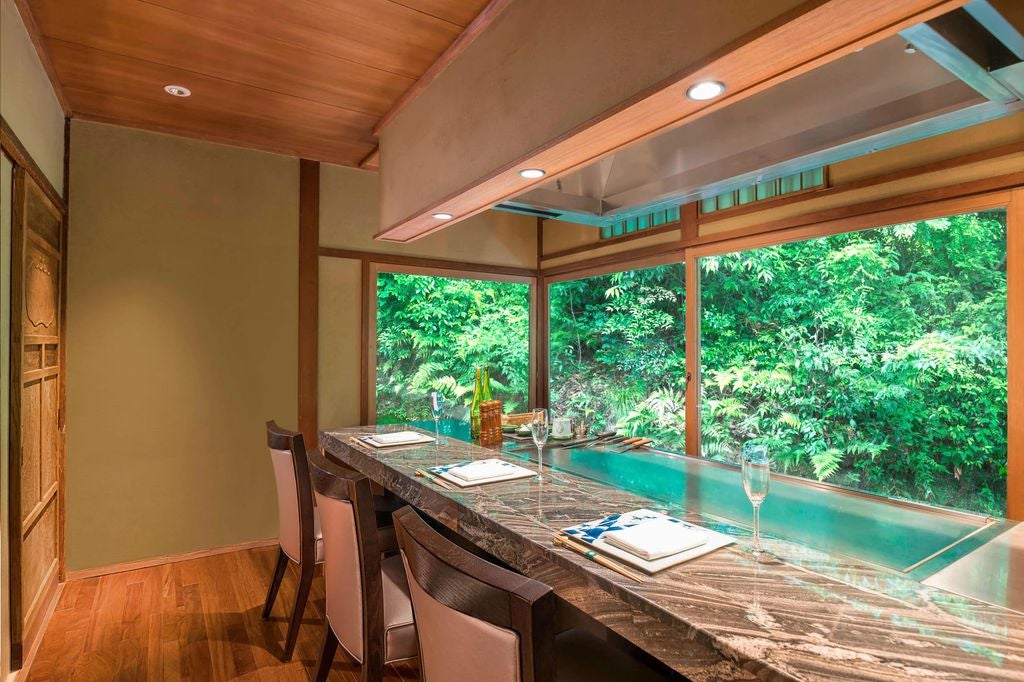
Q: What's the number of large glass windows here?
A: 3